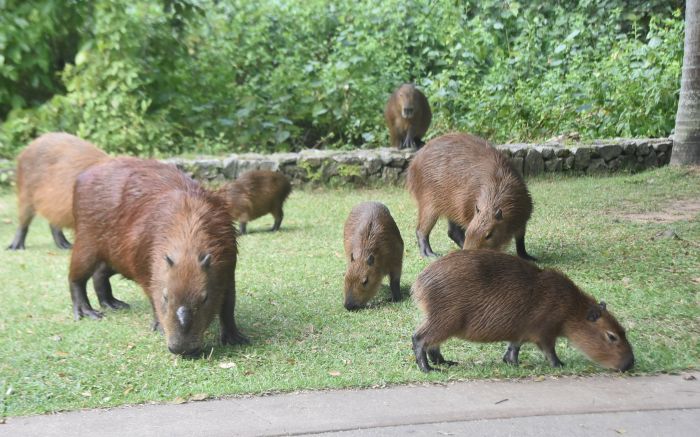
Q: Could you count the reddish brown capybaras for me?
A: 7